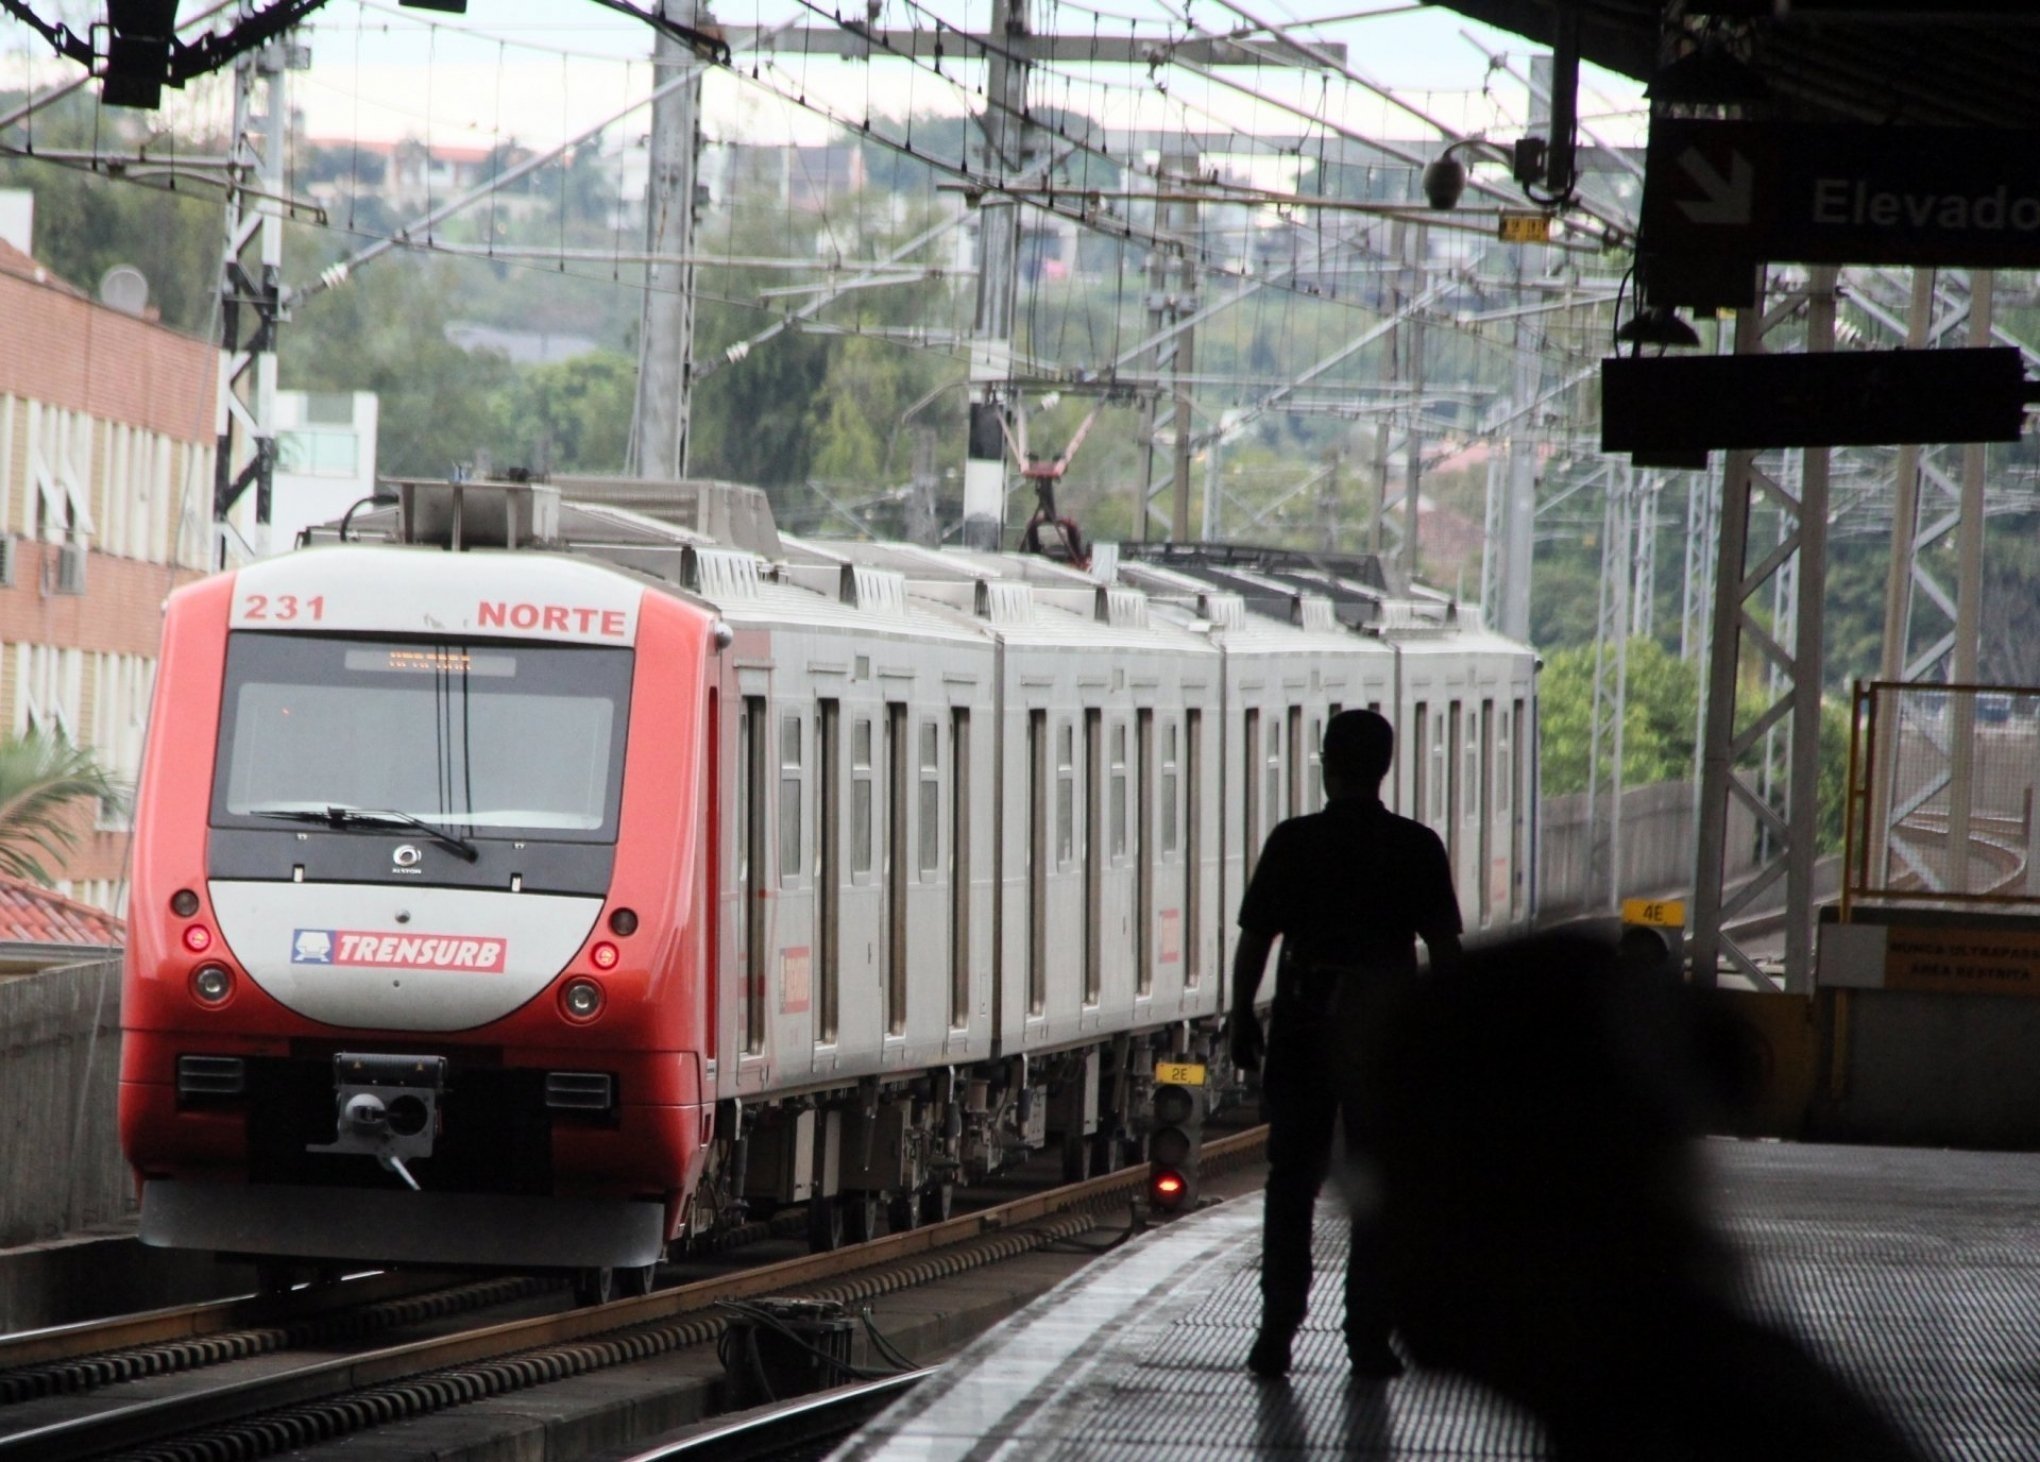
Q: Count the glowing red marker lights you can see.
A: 2